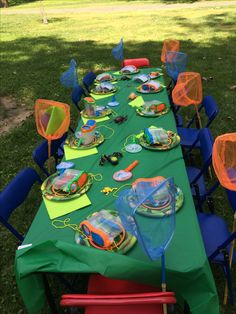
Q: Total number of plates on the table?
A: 12